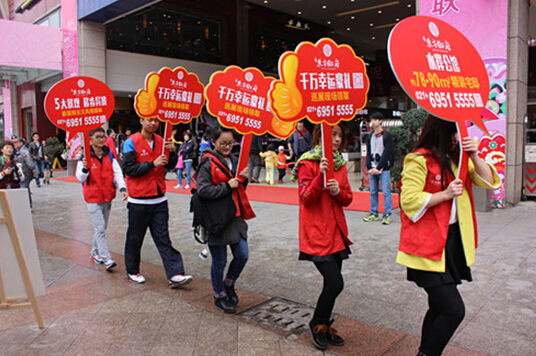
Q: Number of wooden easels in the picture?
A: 1